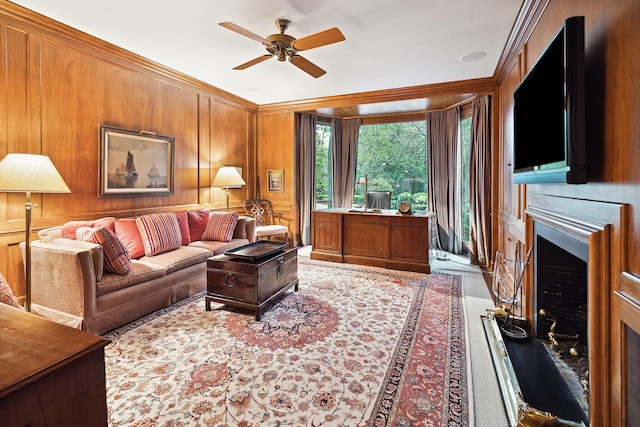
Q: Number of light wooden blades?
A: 4